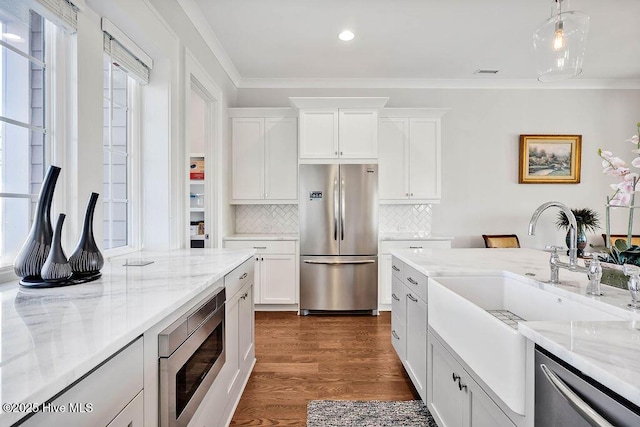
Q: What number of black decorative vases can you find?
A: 3